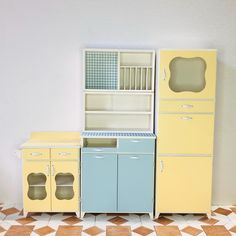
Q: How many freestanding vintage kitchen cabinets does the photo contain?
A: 3